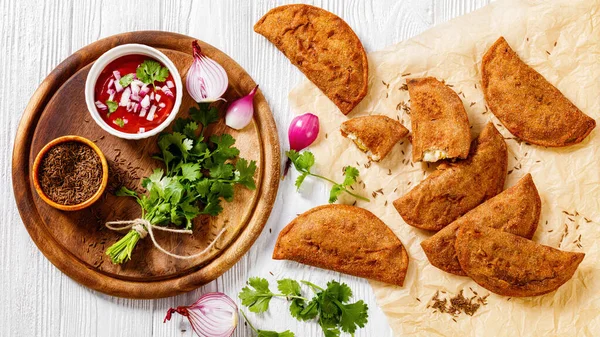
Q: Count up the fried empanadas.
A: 7